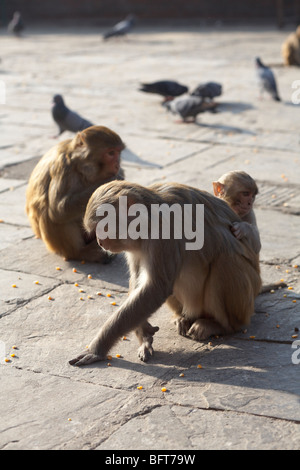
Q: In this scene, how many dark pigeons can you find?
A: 7